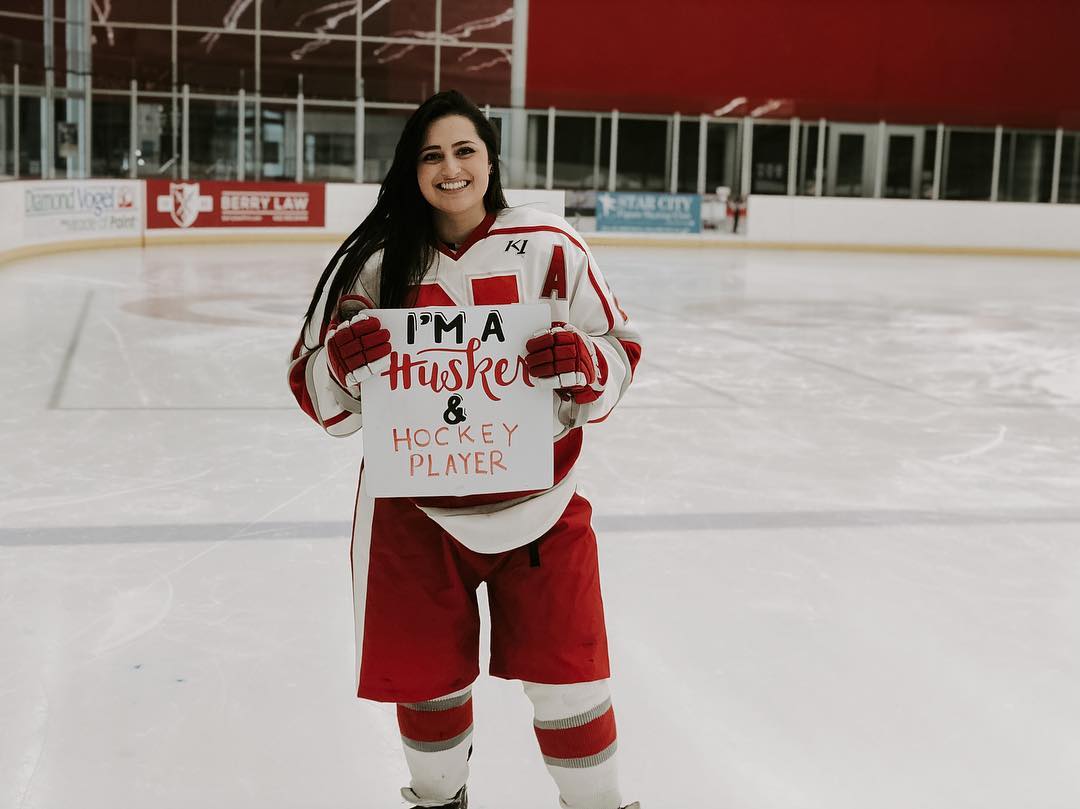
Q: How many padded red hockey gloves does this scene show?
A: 2